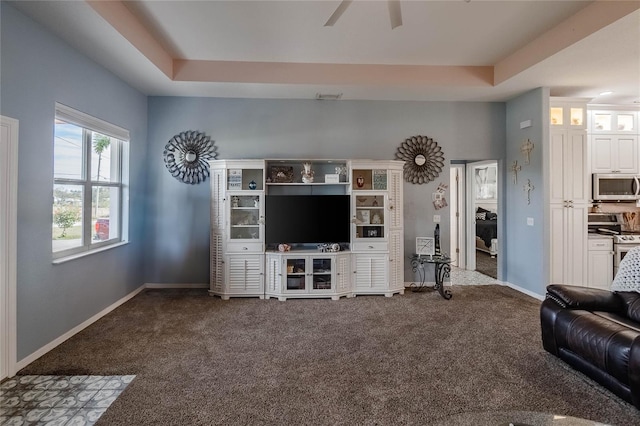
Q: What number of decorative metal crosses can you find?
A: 3